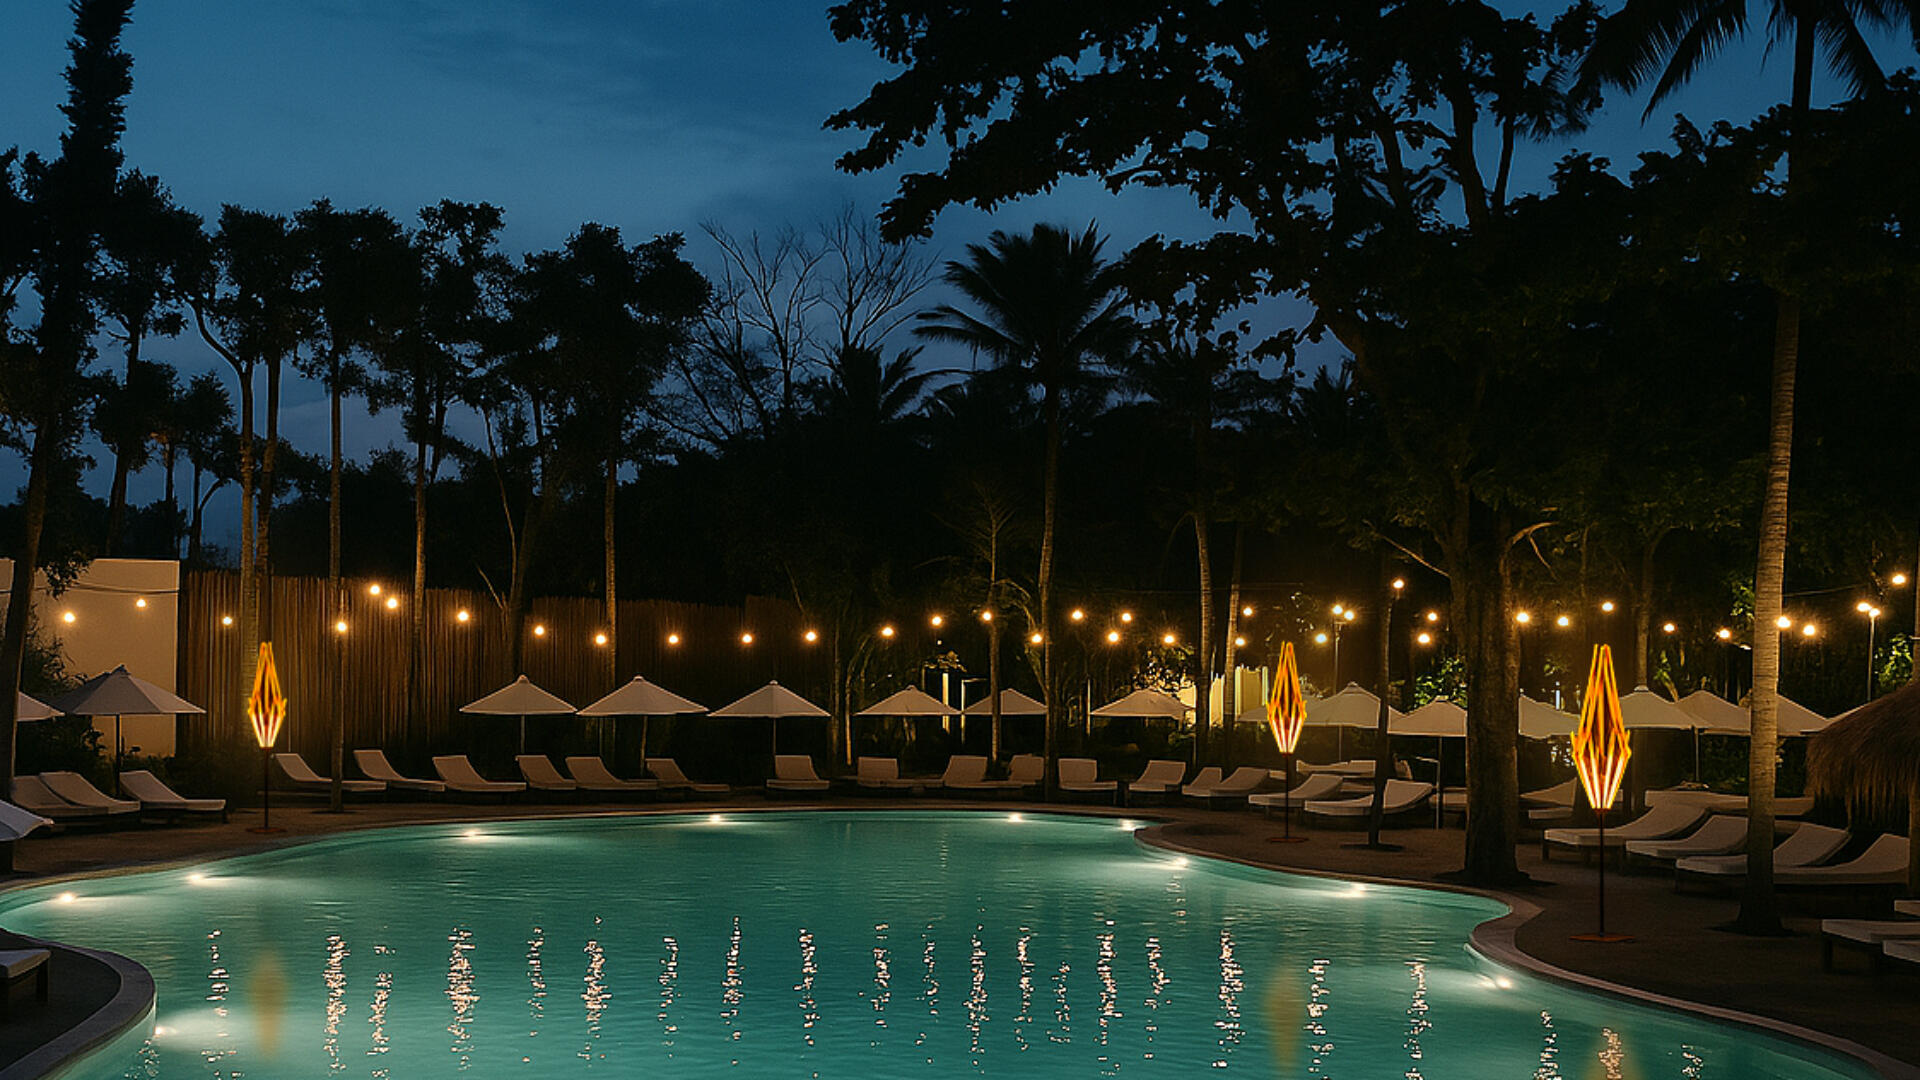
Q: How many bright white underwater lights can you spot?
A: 10